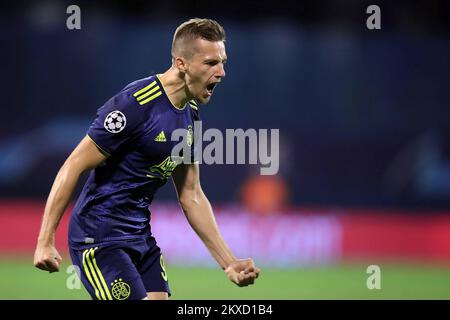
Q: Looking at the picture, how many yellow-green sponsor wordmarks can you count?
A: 1